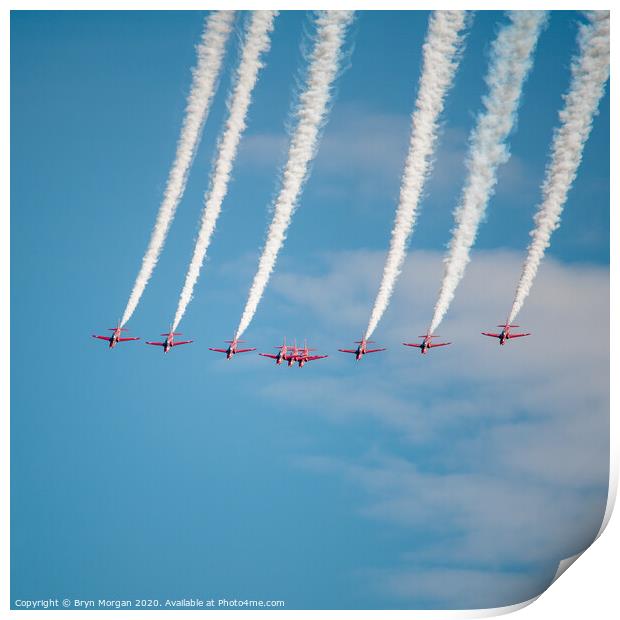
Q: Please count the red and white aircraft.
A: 9